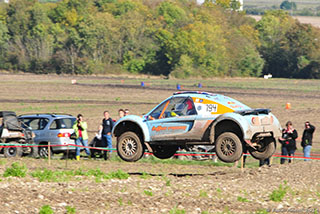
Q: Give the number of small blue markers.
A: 3